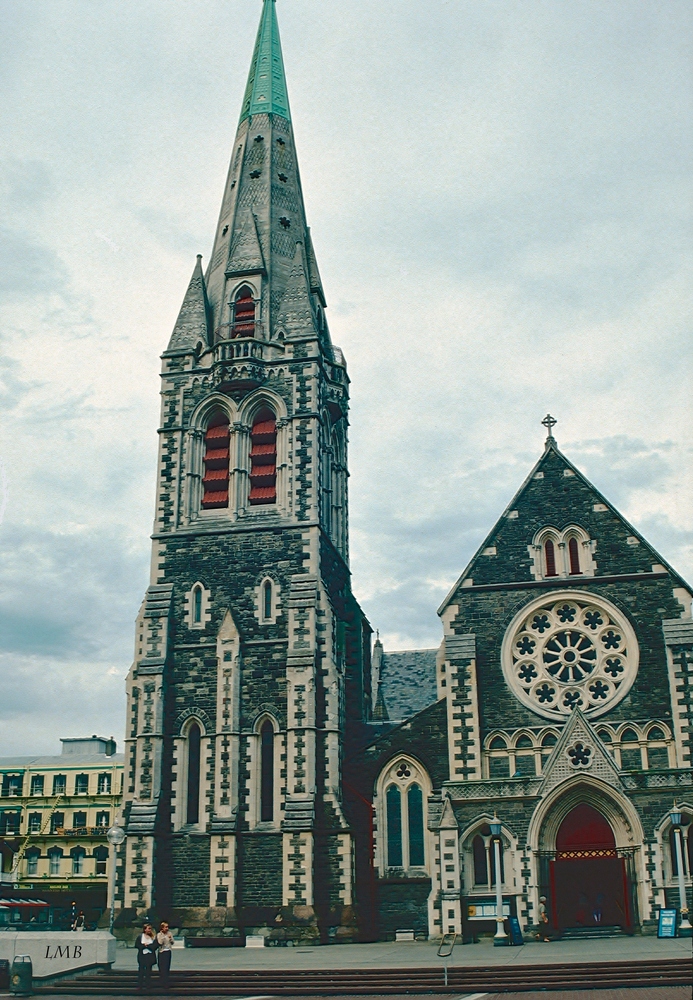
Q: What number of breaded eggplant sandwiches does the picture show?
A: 0